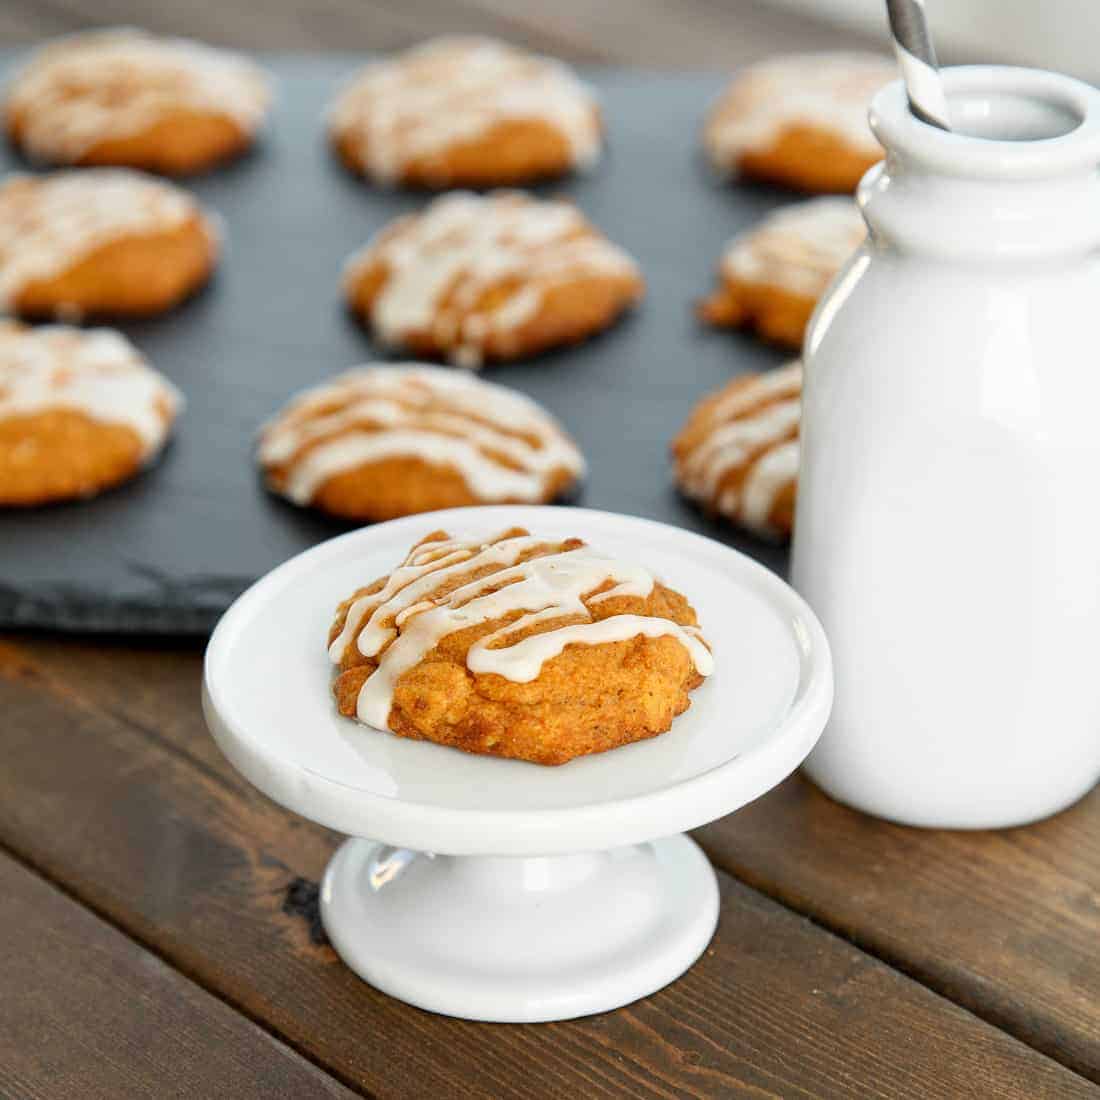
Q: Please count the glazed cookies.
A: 10